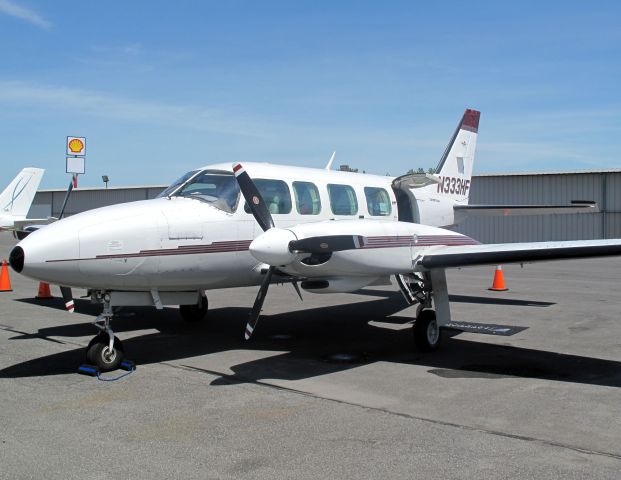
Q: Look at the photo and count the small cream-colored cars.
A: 0